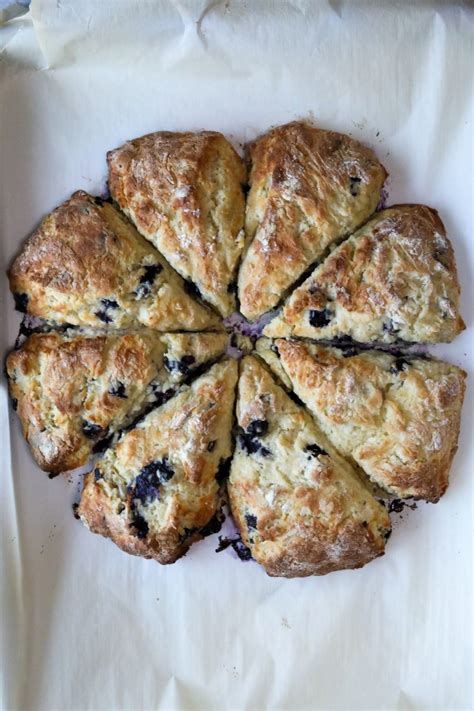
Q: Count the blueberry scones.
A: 8